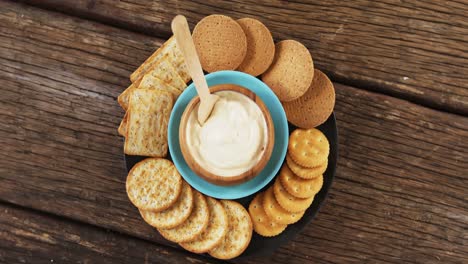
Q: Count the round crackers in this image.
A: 15